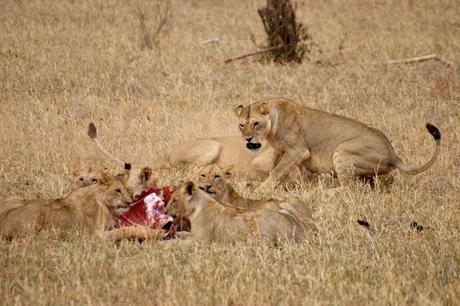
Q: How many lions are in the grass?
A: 7